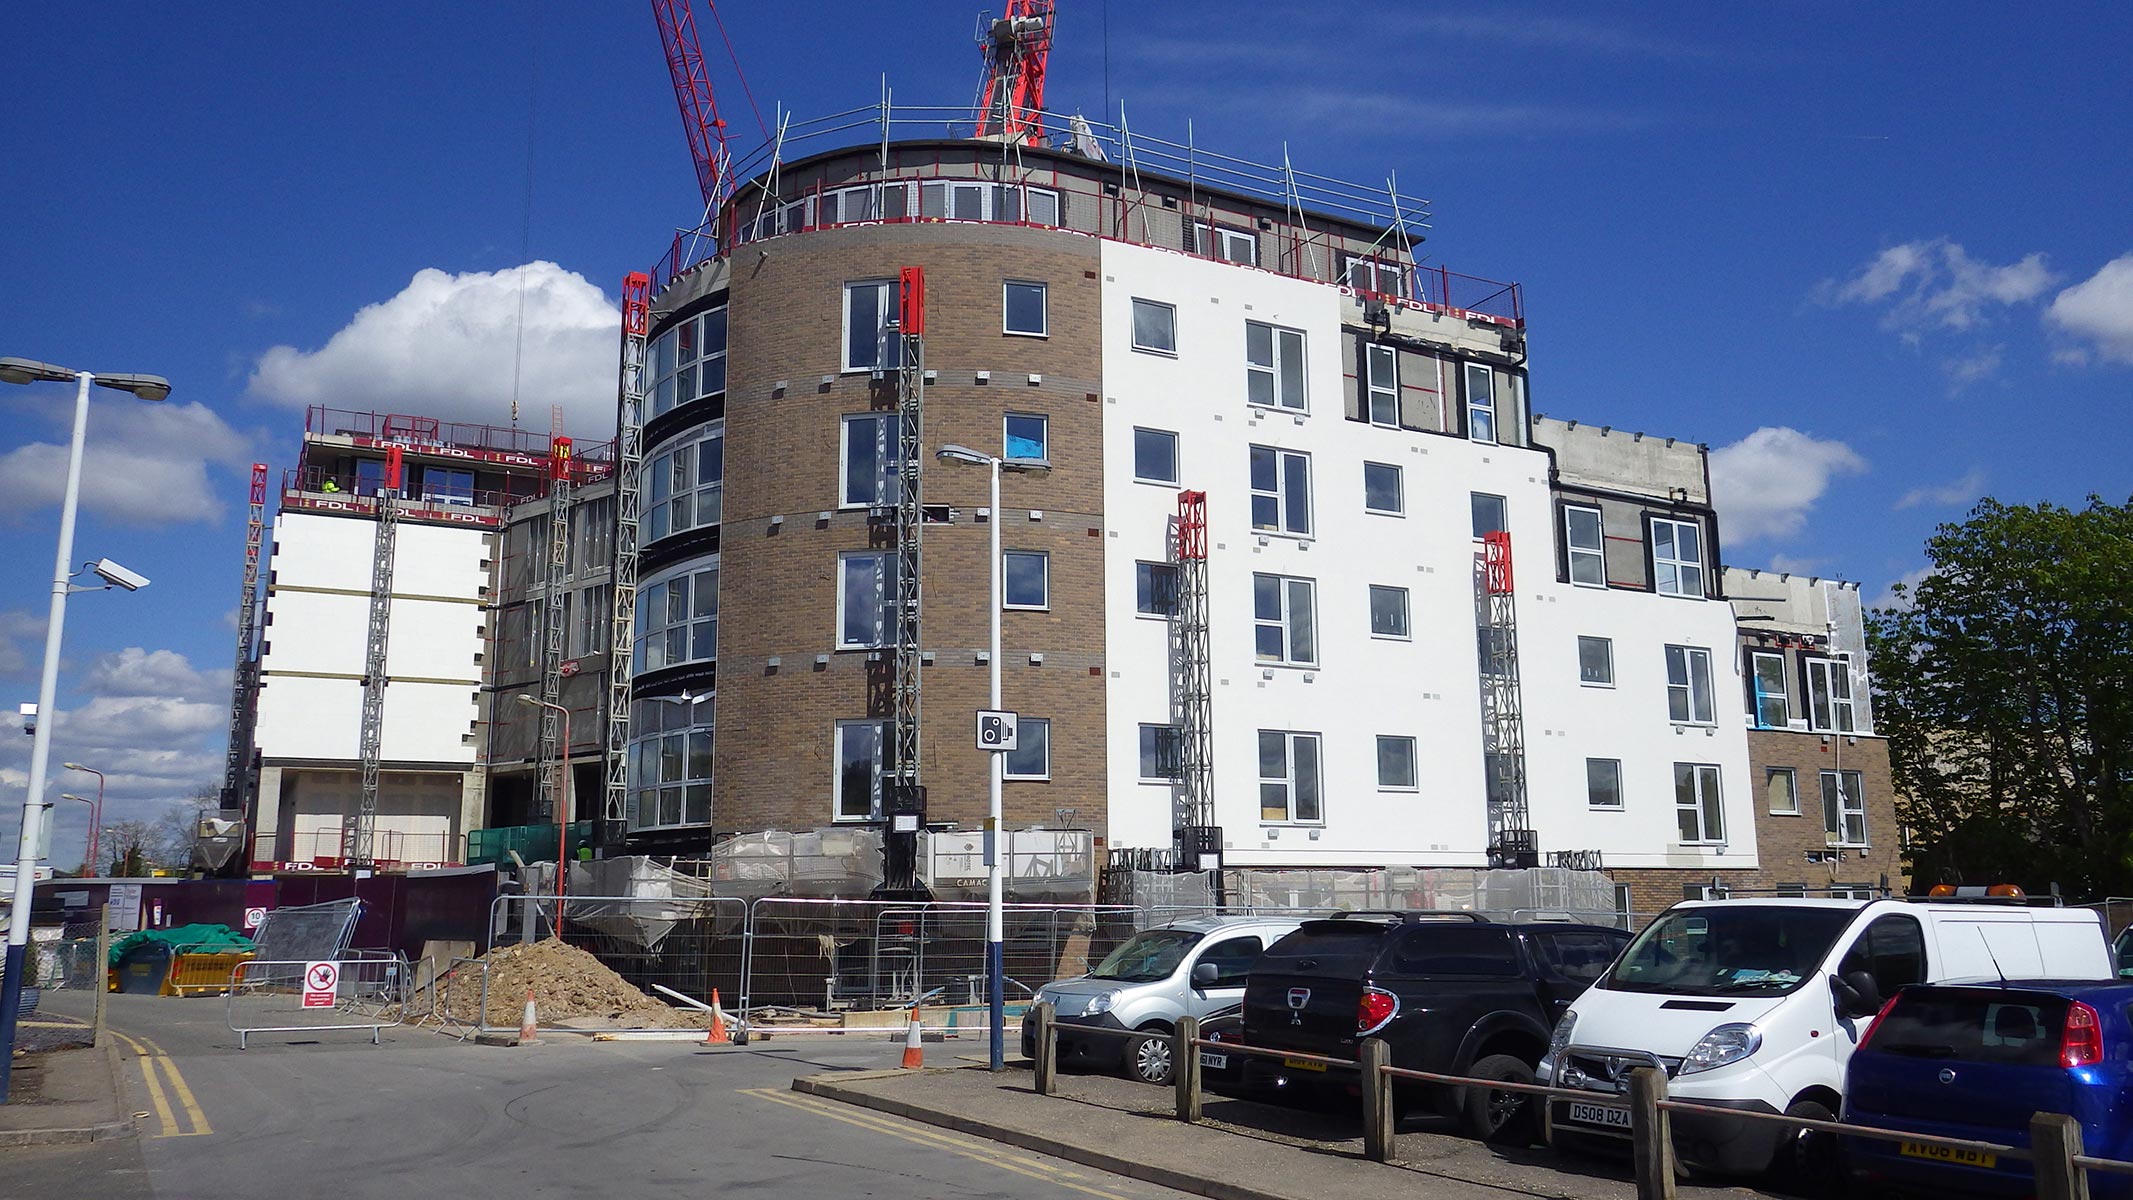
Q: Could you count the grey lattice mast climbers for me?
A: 7